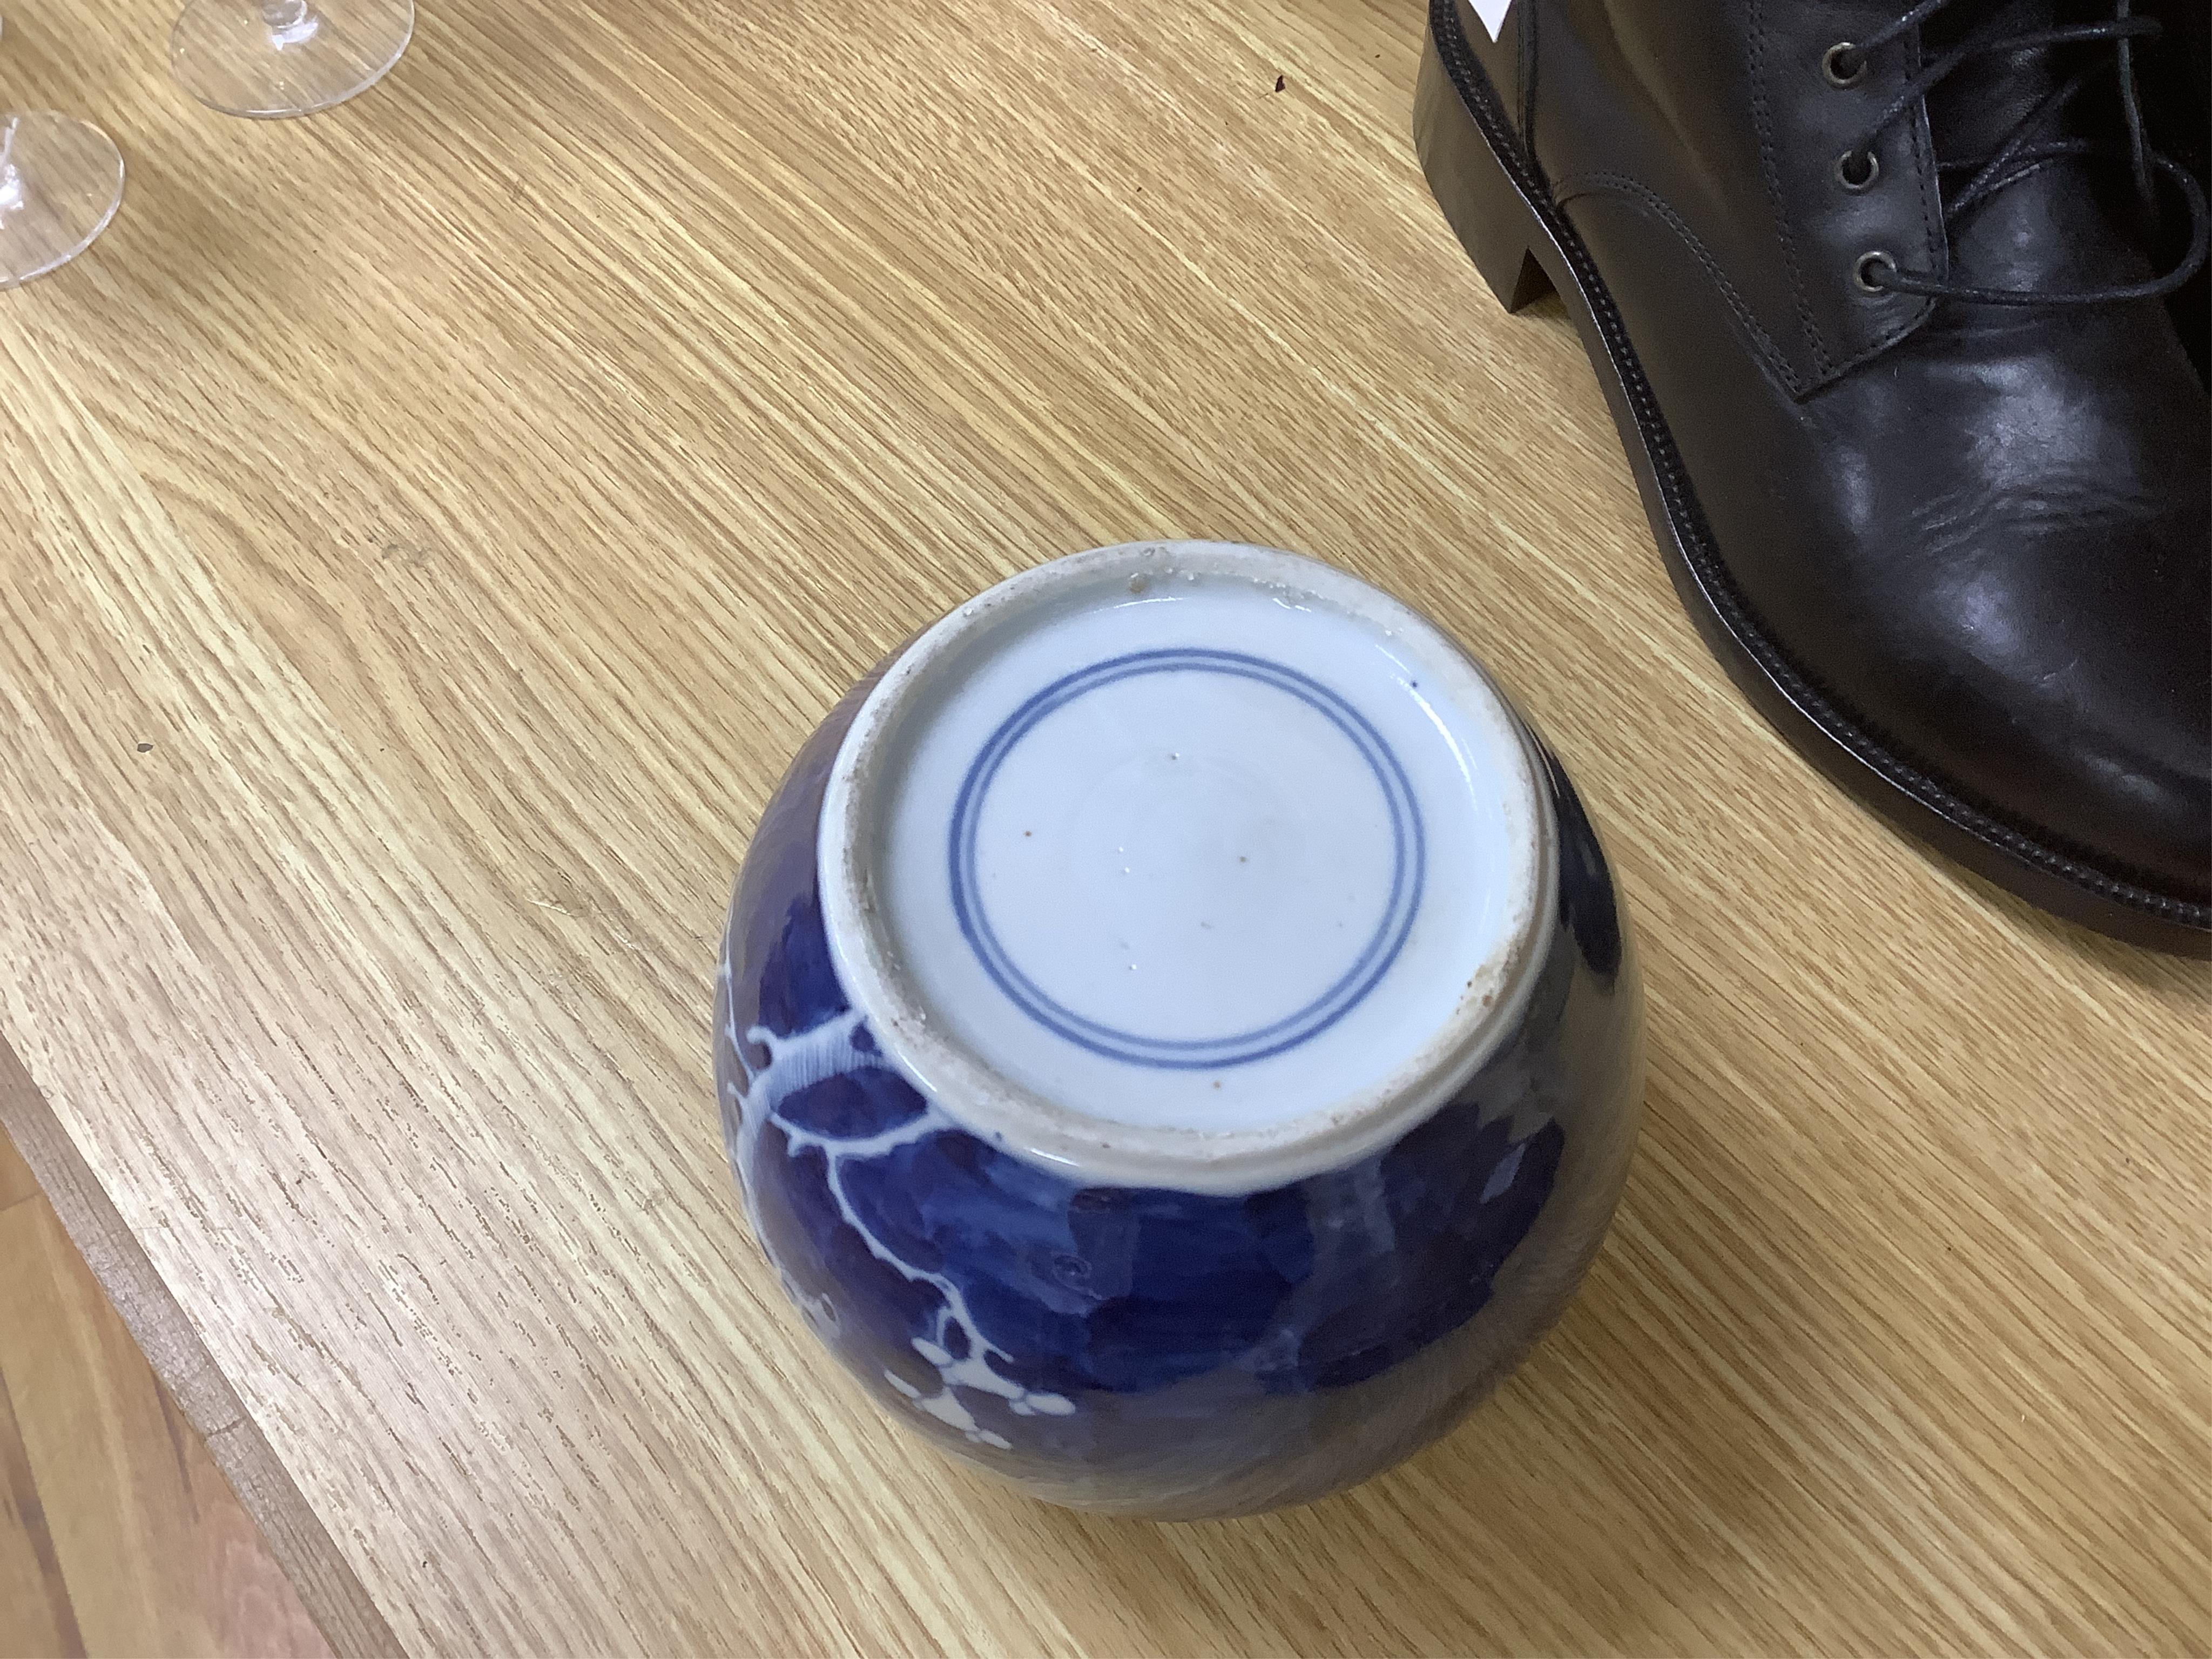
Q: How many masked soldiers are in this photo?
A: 0